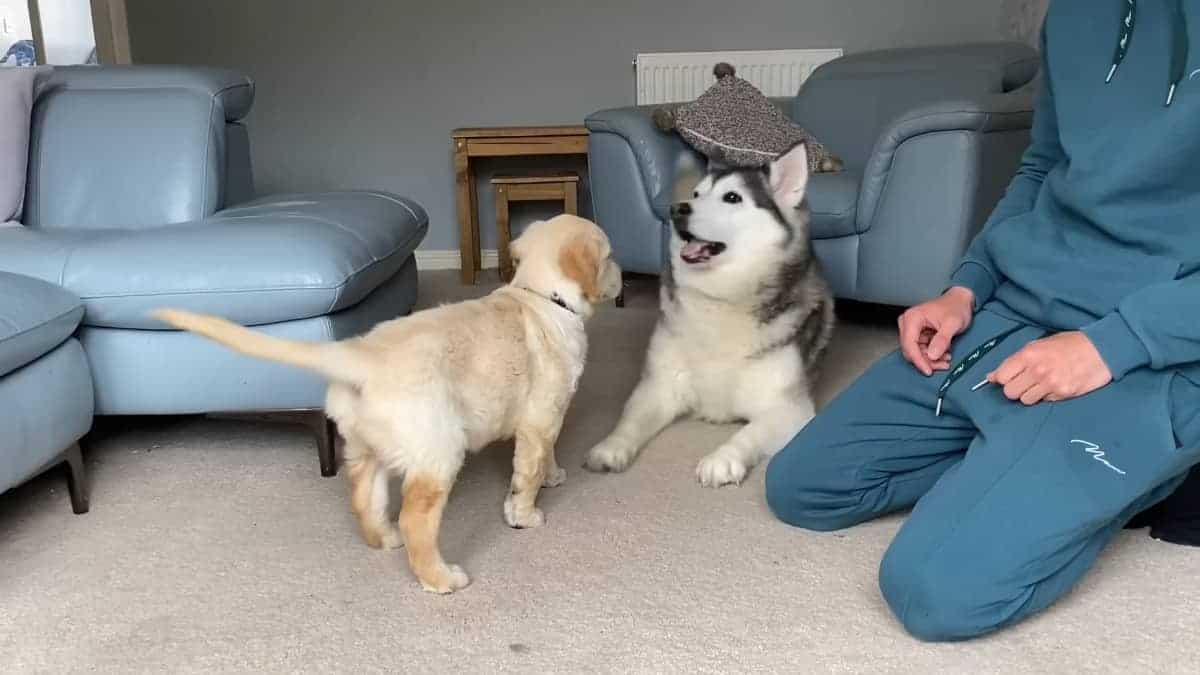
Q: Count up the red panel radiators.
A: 0